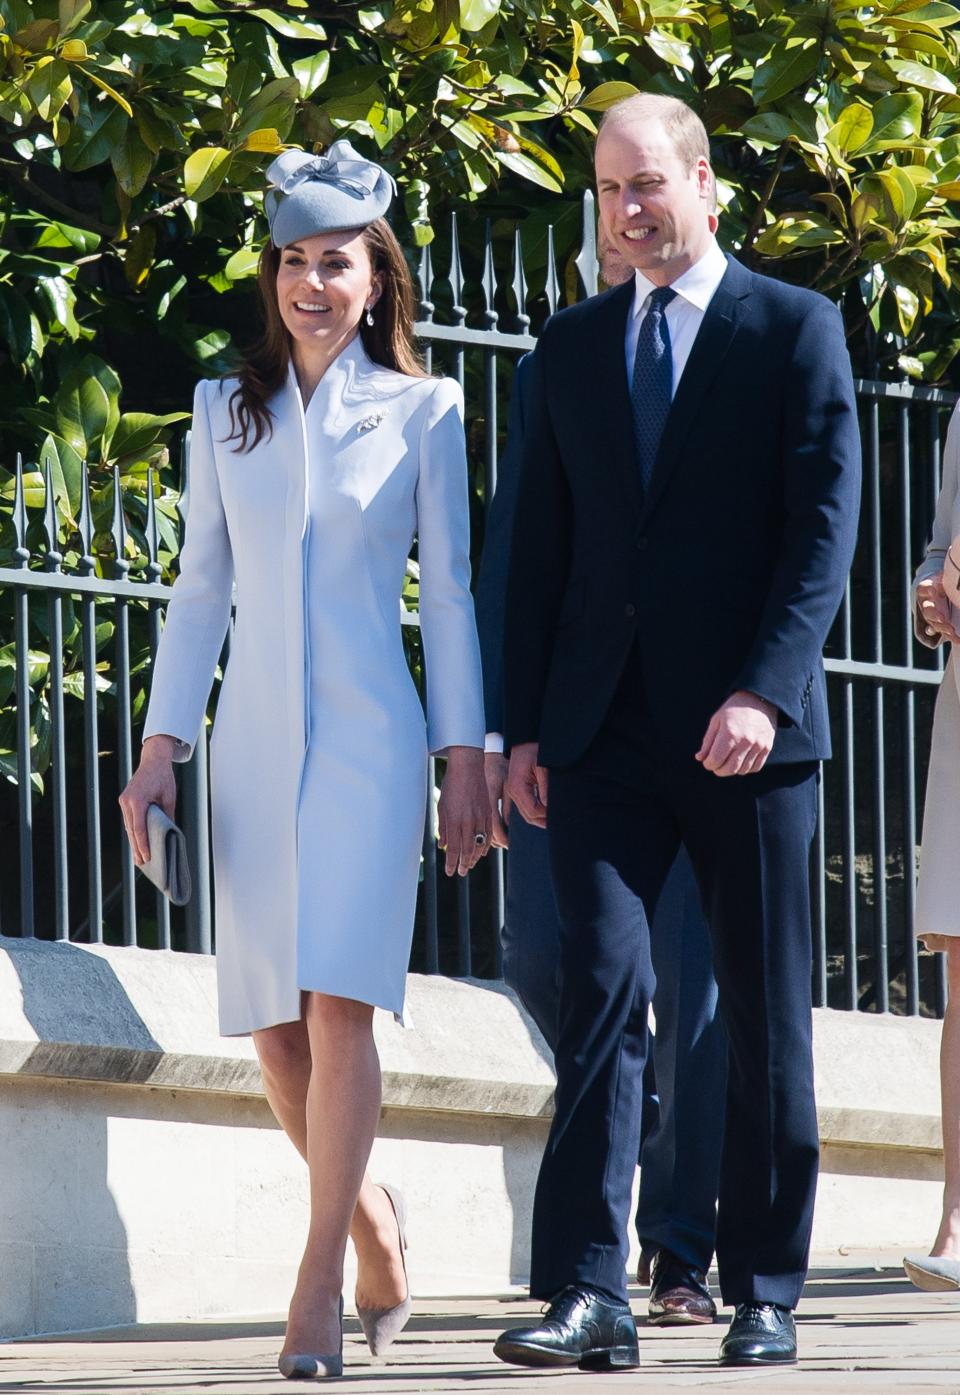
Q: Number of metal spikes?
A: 12